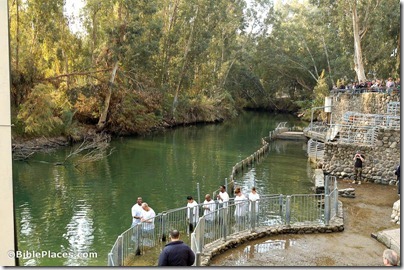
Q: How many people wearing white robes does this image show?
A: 7